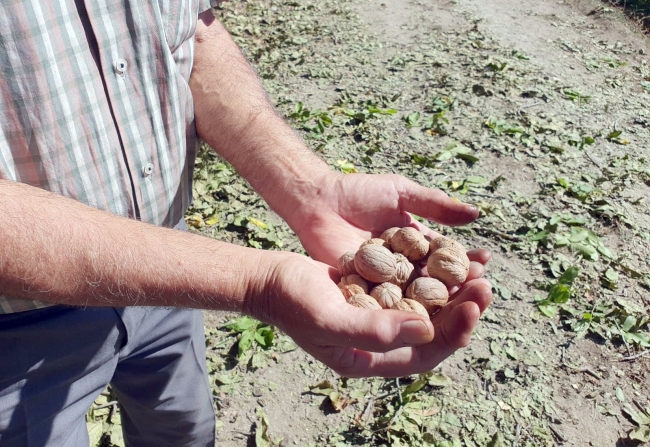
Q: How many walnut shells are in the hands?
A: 13